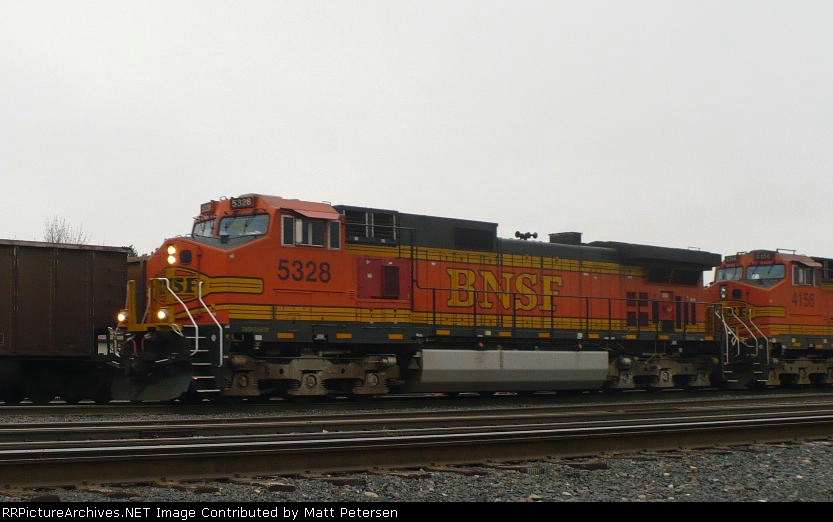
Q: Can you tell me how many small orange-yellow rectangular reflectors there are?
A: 12